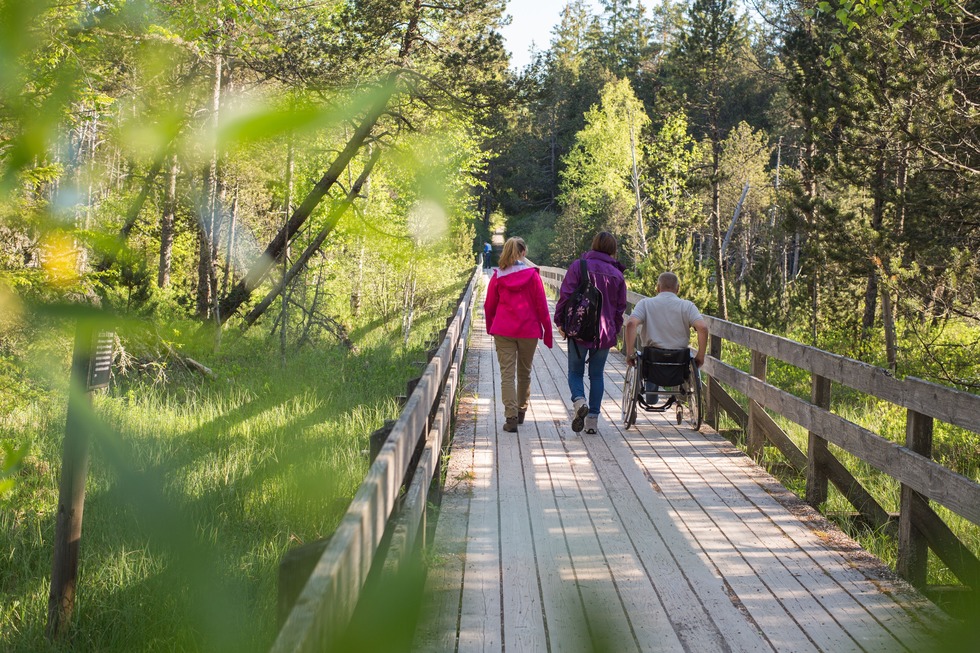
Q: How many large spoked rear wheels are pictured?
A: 2